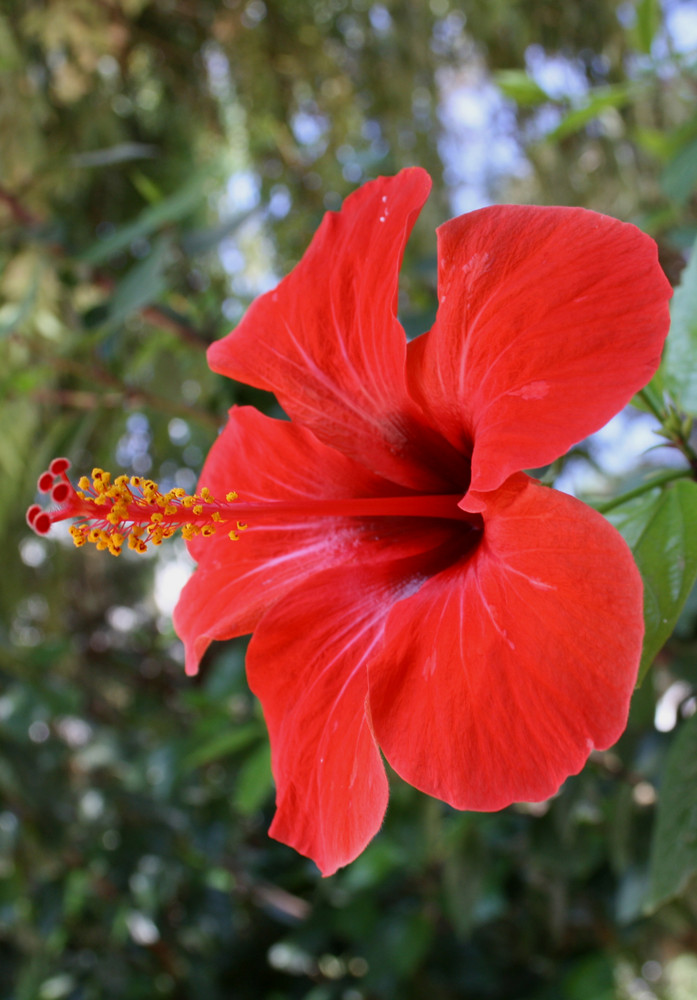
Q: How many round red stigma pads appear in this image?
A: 5